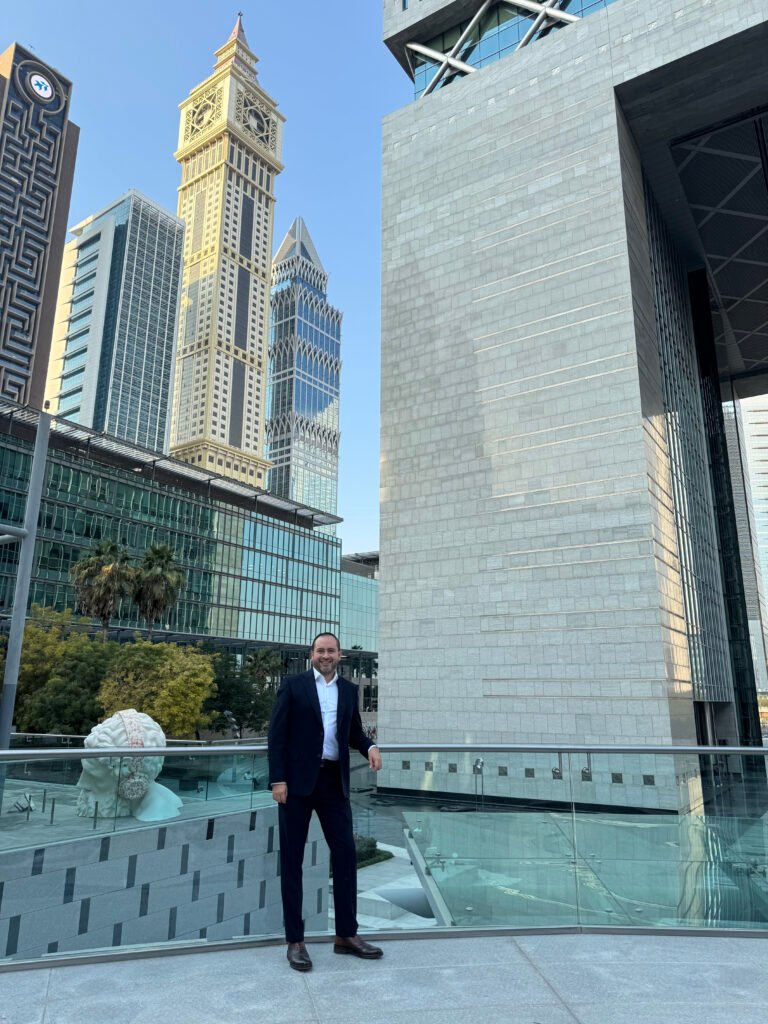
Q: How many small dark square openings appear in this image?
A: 10